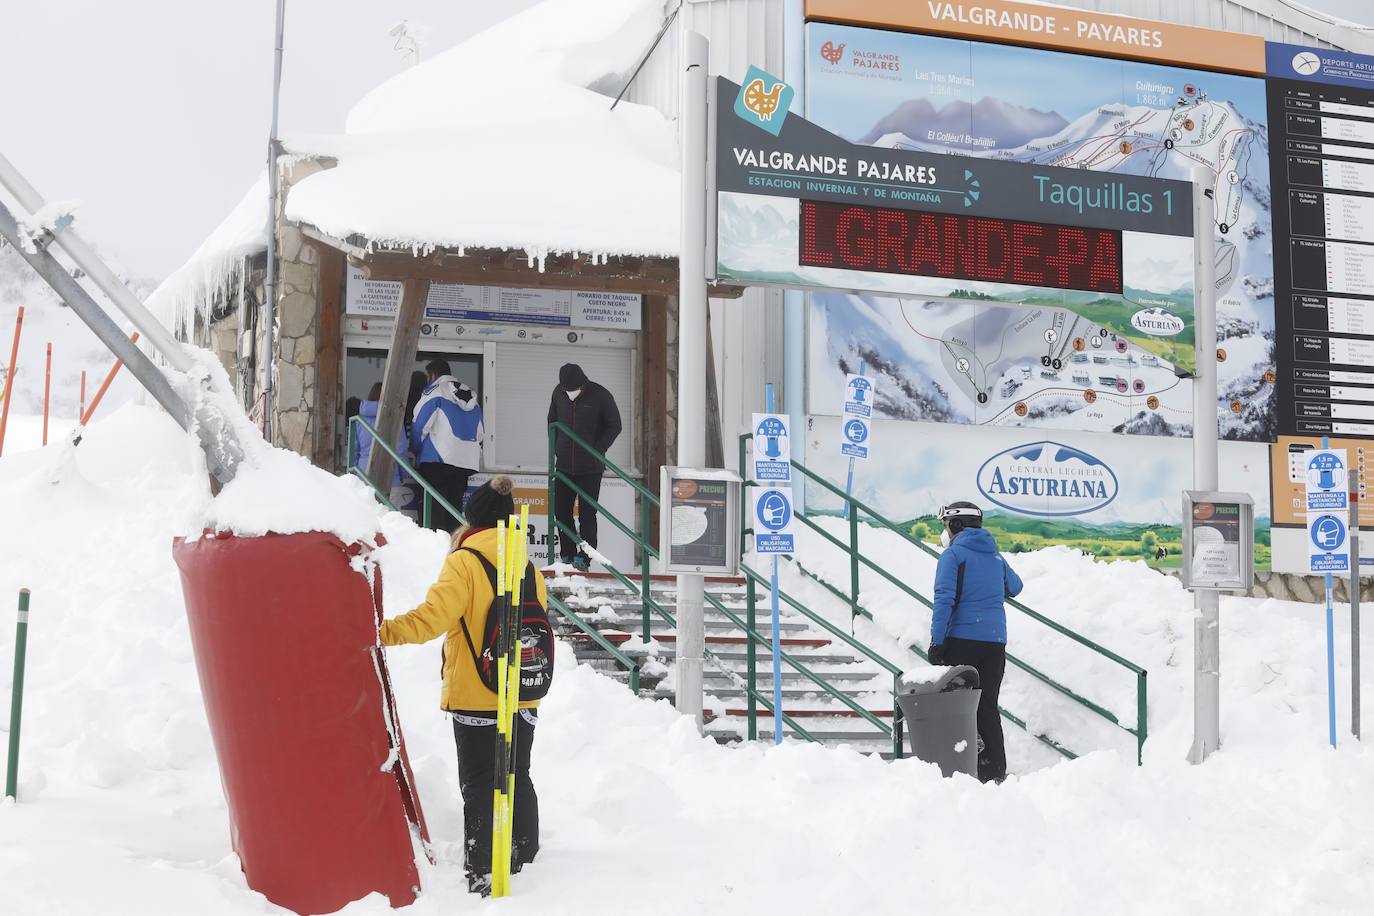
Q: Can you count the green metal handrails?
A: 3